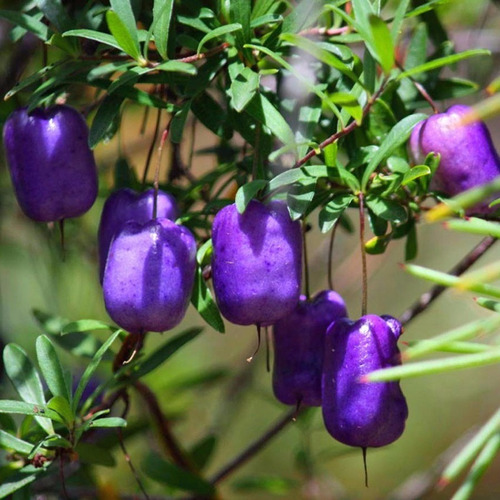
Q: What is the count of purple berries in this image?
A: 7